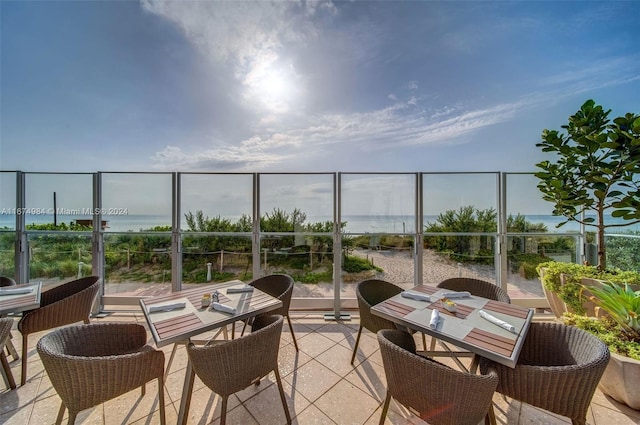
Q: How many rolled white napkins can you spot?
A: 8